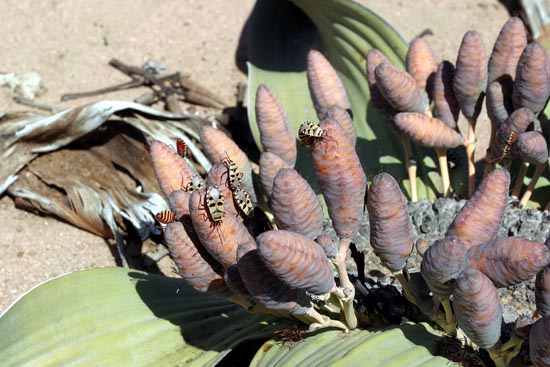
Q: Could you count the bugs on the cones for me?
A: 8